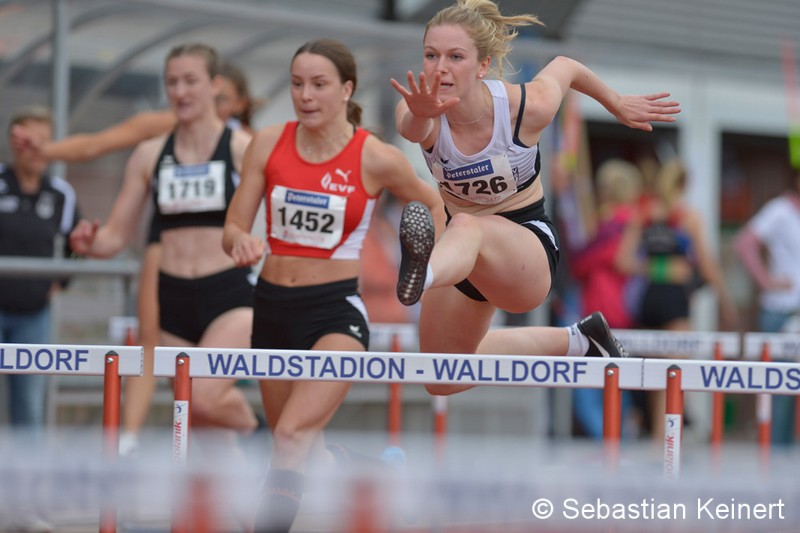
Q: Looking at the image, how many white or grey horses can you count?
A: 0